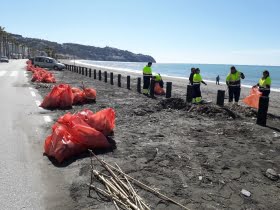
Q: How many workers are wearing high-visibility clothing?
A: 5